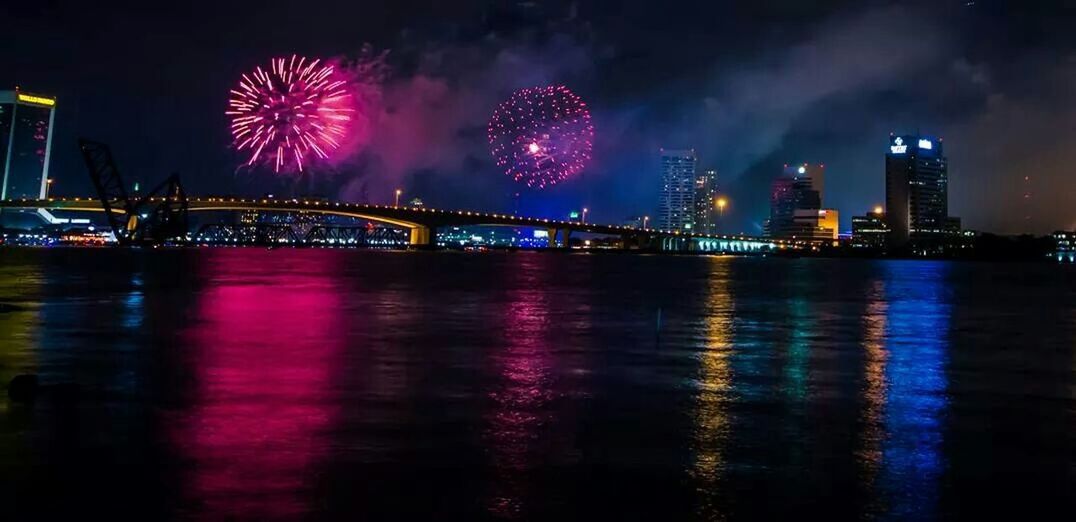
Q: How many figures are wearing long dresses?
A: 0